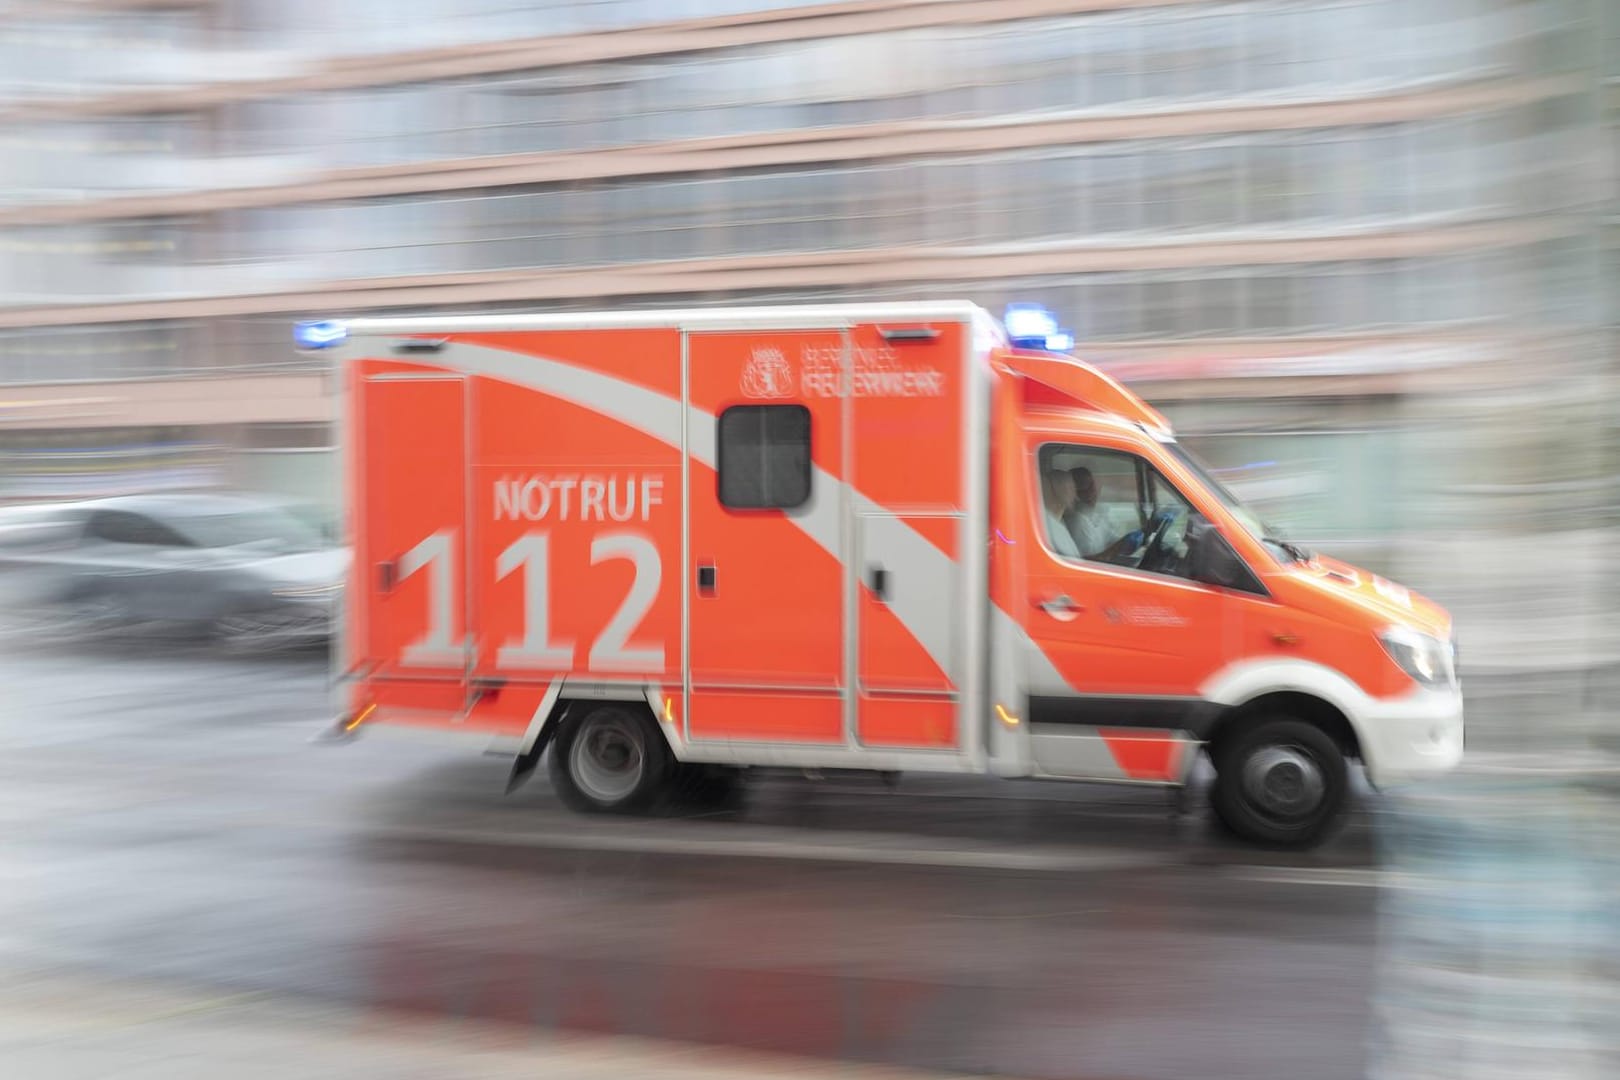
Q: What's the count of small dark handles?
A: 3